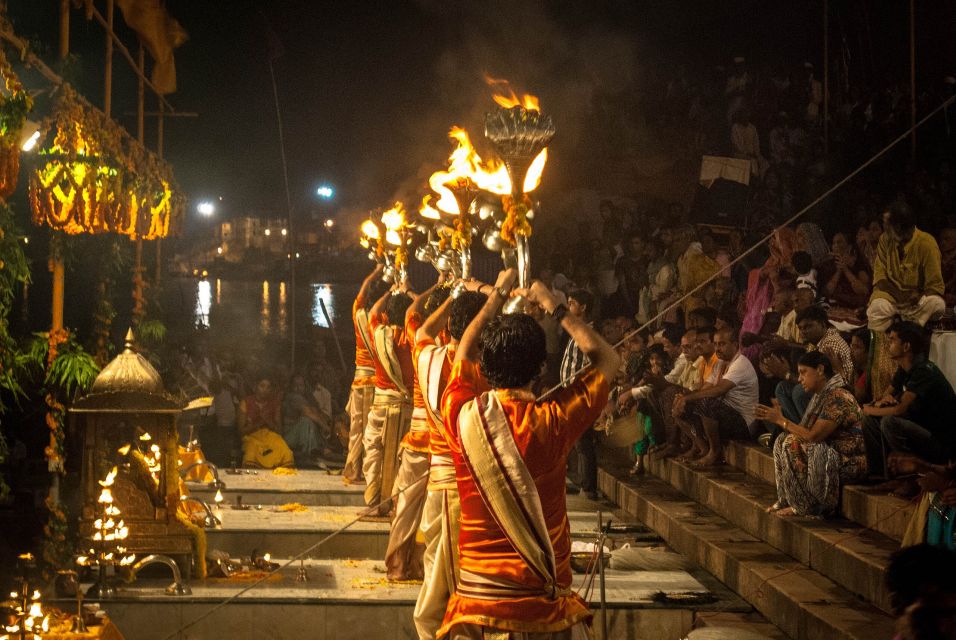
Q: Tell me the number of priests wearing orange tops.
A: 5